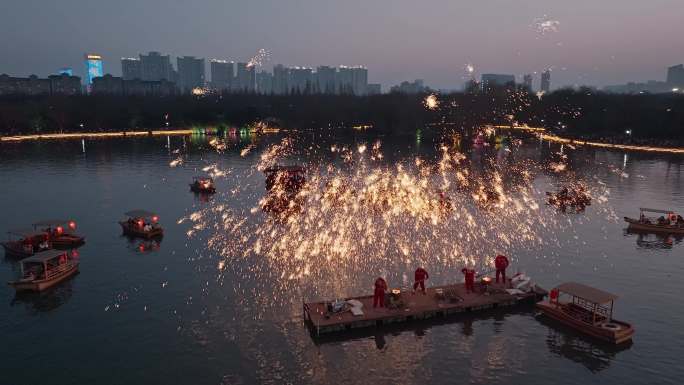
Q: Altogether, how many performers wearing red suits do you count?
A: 4